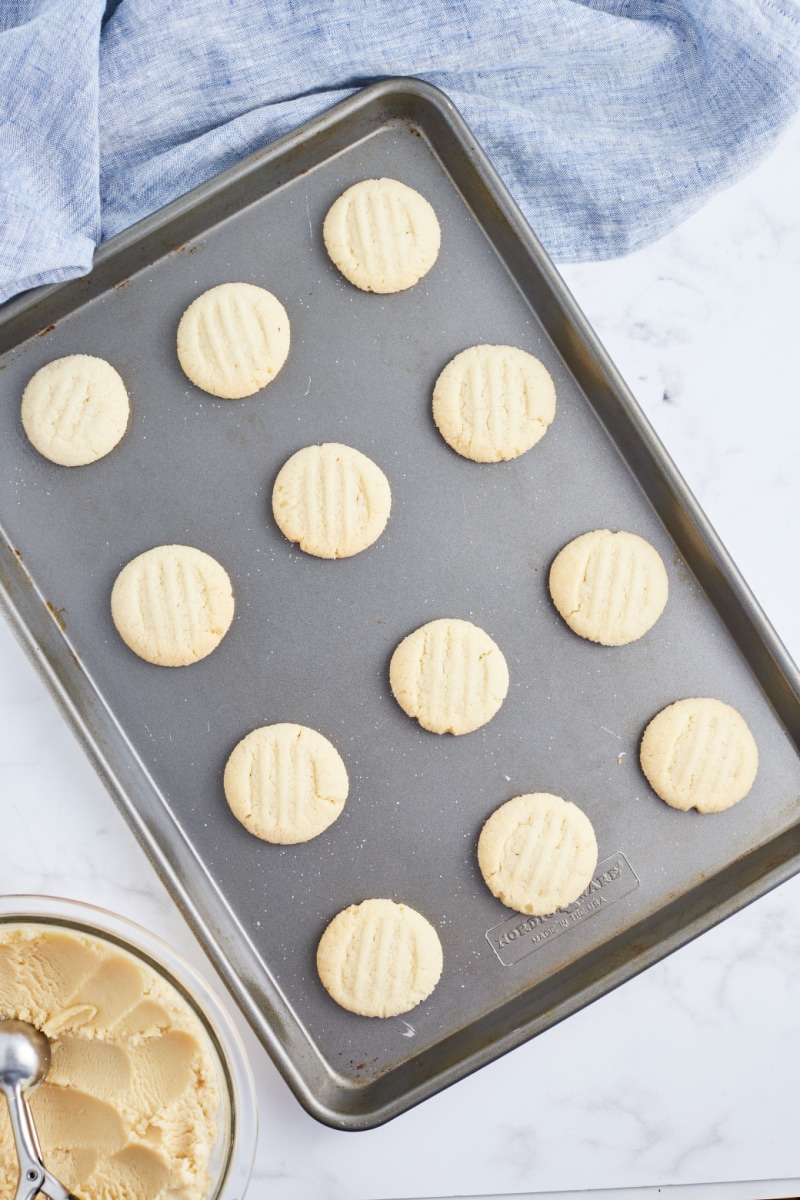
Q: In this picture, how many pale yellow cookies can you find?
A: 12